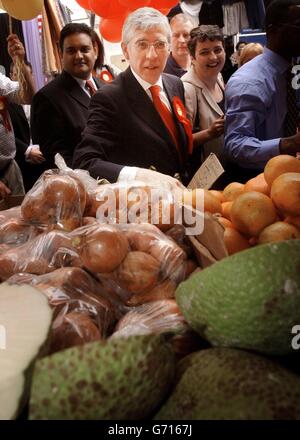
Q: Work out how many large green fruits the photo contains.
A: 3